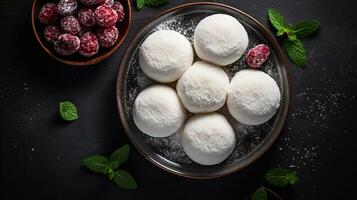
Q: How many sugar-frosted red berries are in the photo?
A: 13